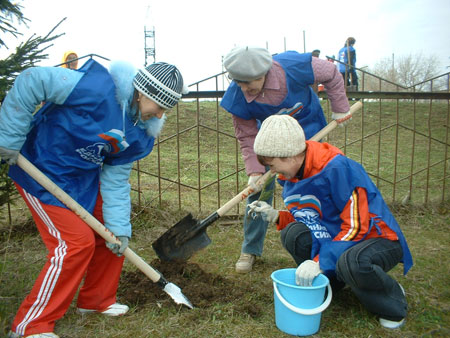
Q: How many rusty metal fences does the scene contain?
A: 1